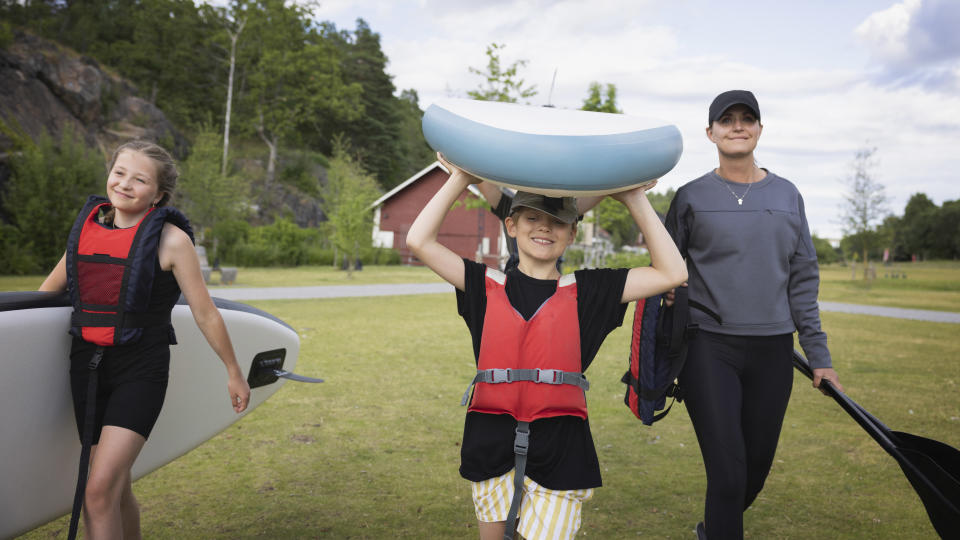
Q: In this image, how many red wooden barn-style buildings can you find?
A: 1